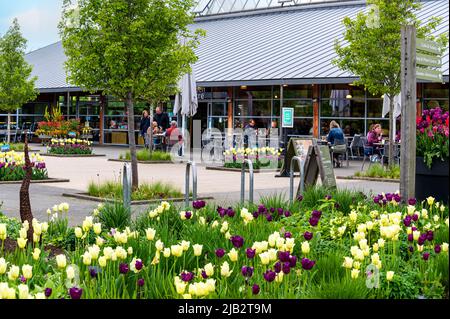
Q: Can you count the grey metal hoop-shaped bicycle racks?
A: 4